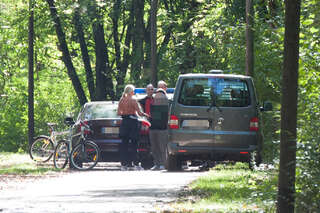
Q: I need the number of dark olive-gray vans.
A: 1